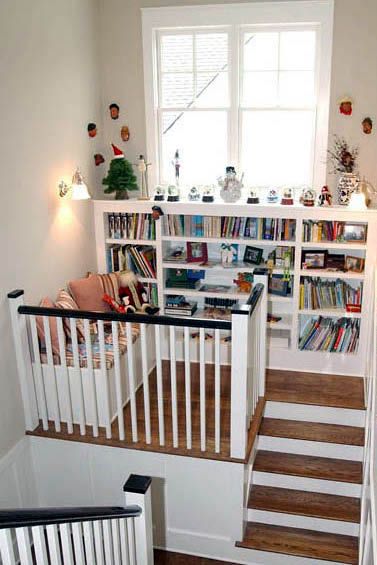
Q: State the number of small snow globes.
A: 8